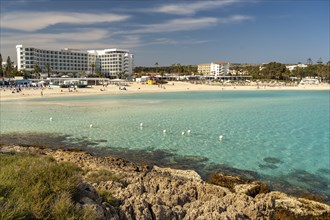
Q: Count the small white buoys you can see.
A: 7